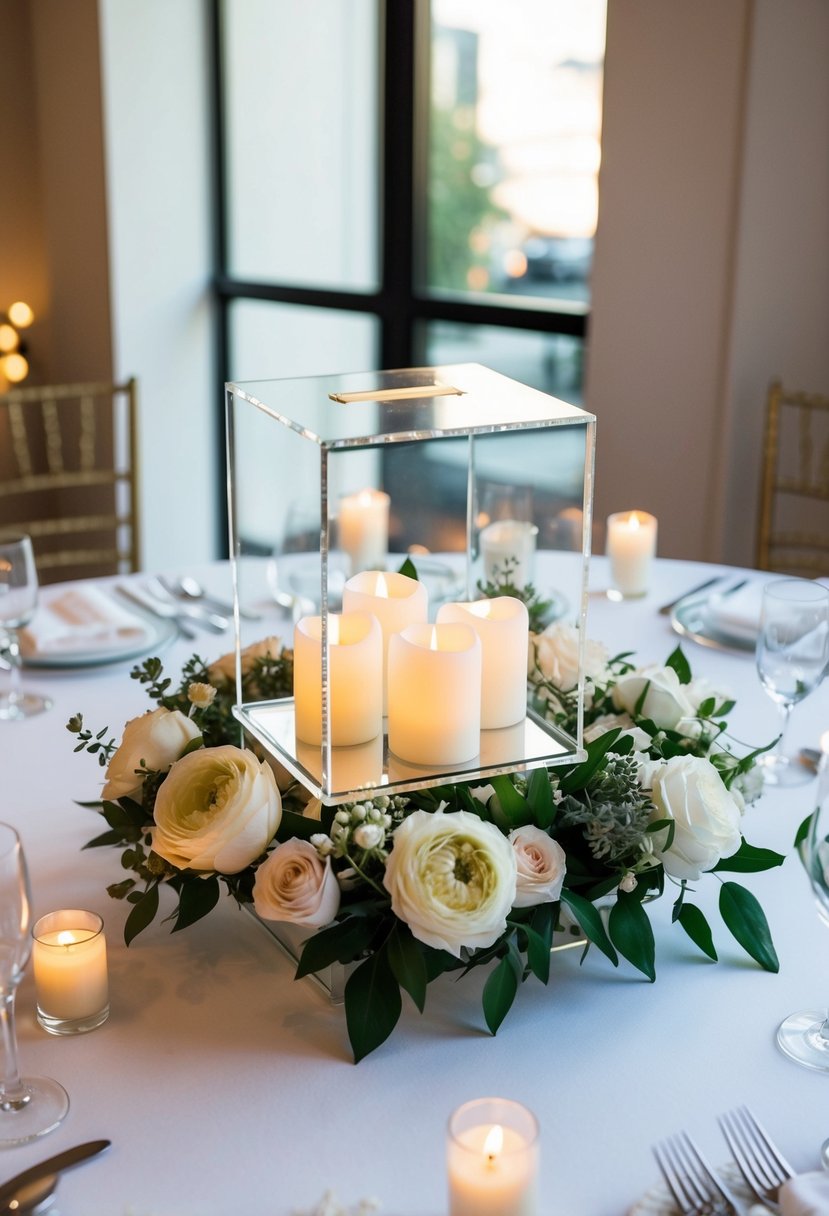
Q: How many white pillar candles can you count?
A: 4